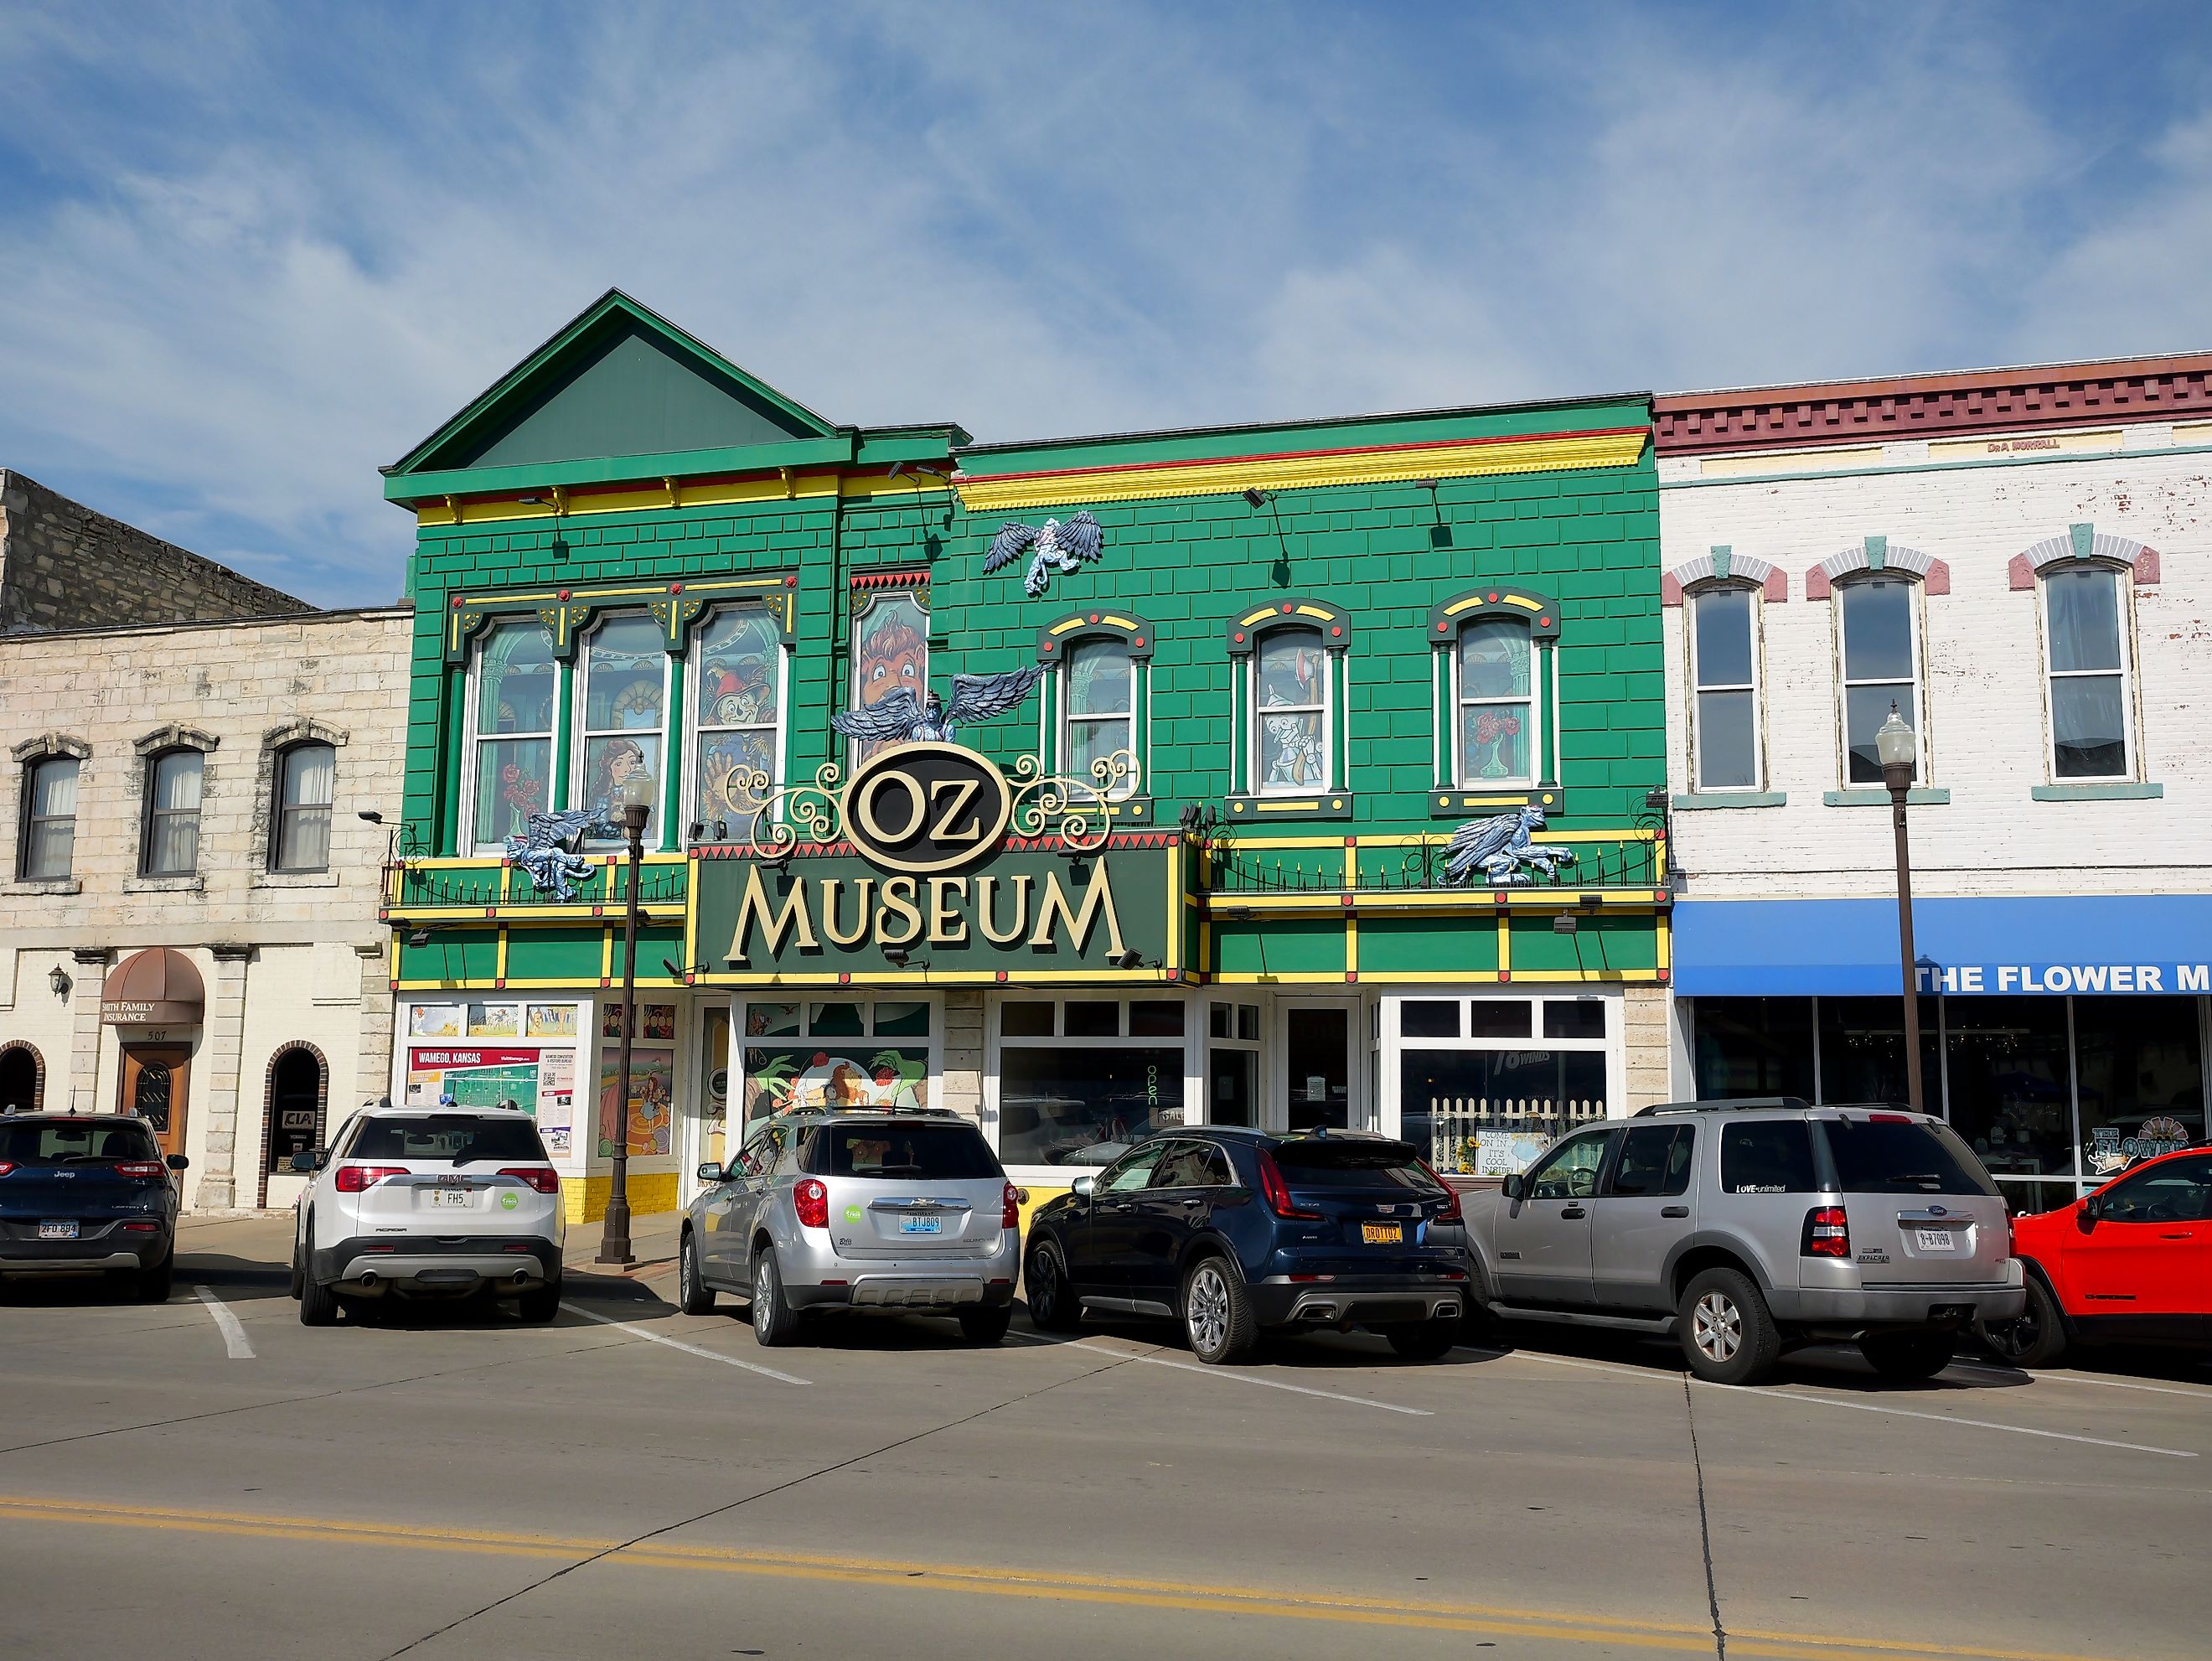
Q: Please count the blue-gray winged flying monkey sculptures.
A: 4